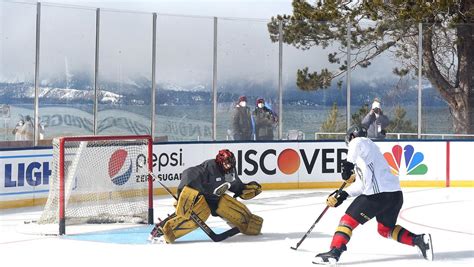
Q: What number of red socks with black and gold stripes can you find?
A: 2